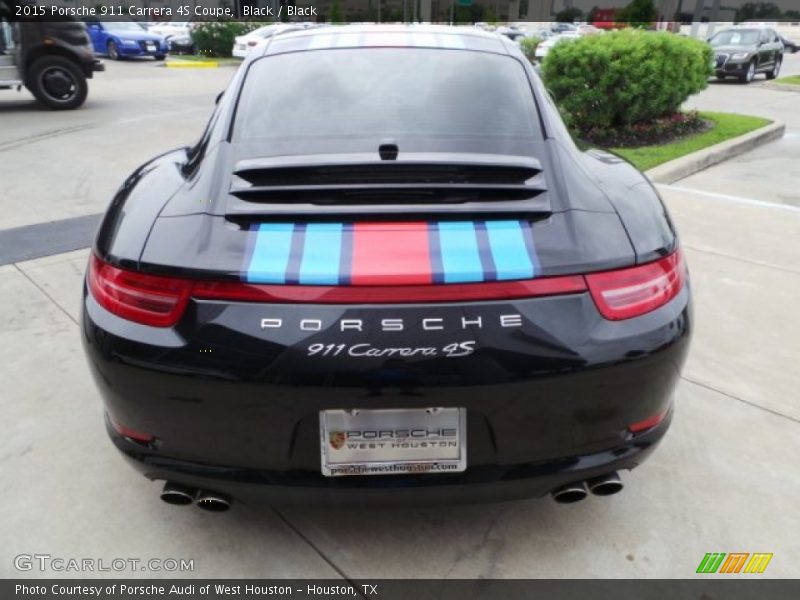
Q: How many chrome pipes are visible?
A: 4